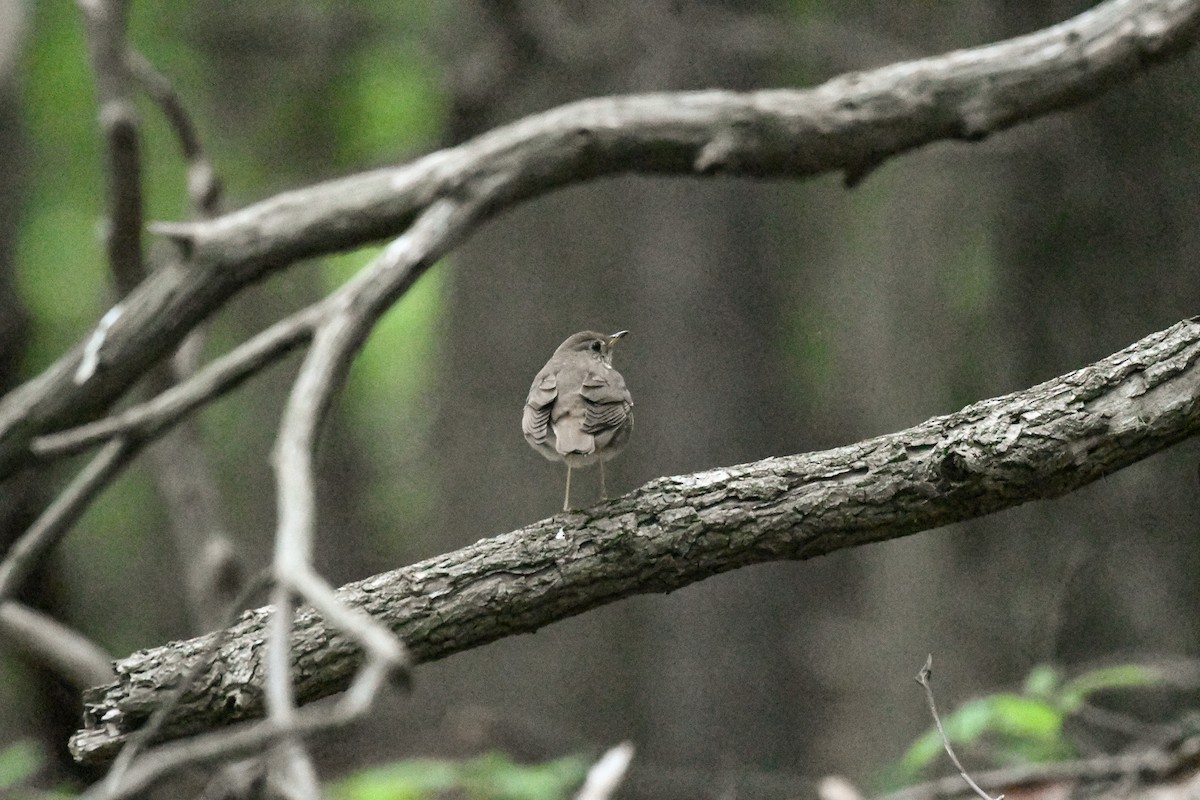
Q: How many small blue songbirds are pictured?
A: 0